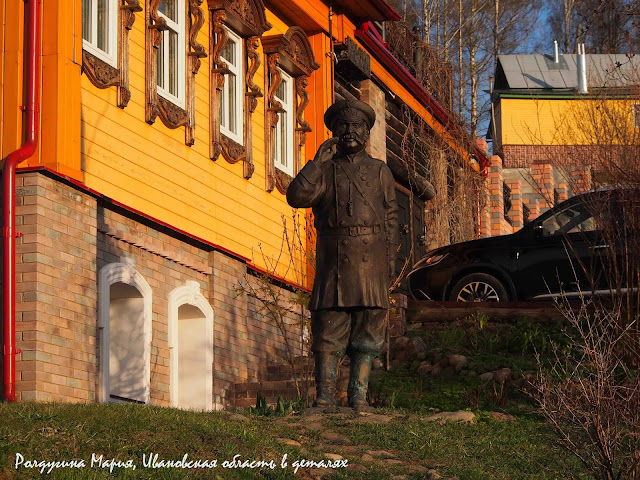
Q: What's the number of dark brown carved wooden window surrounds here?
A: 4